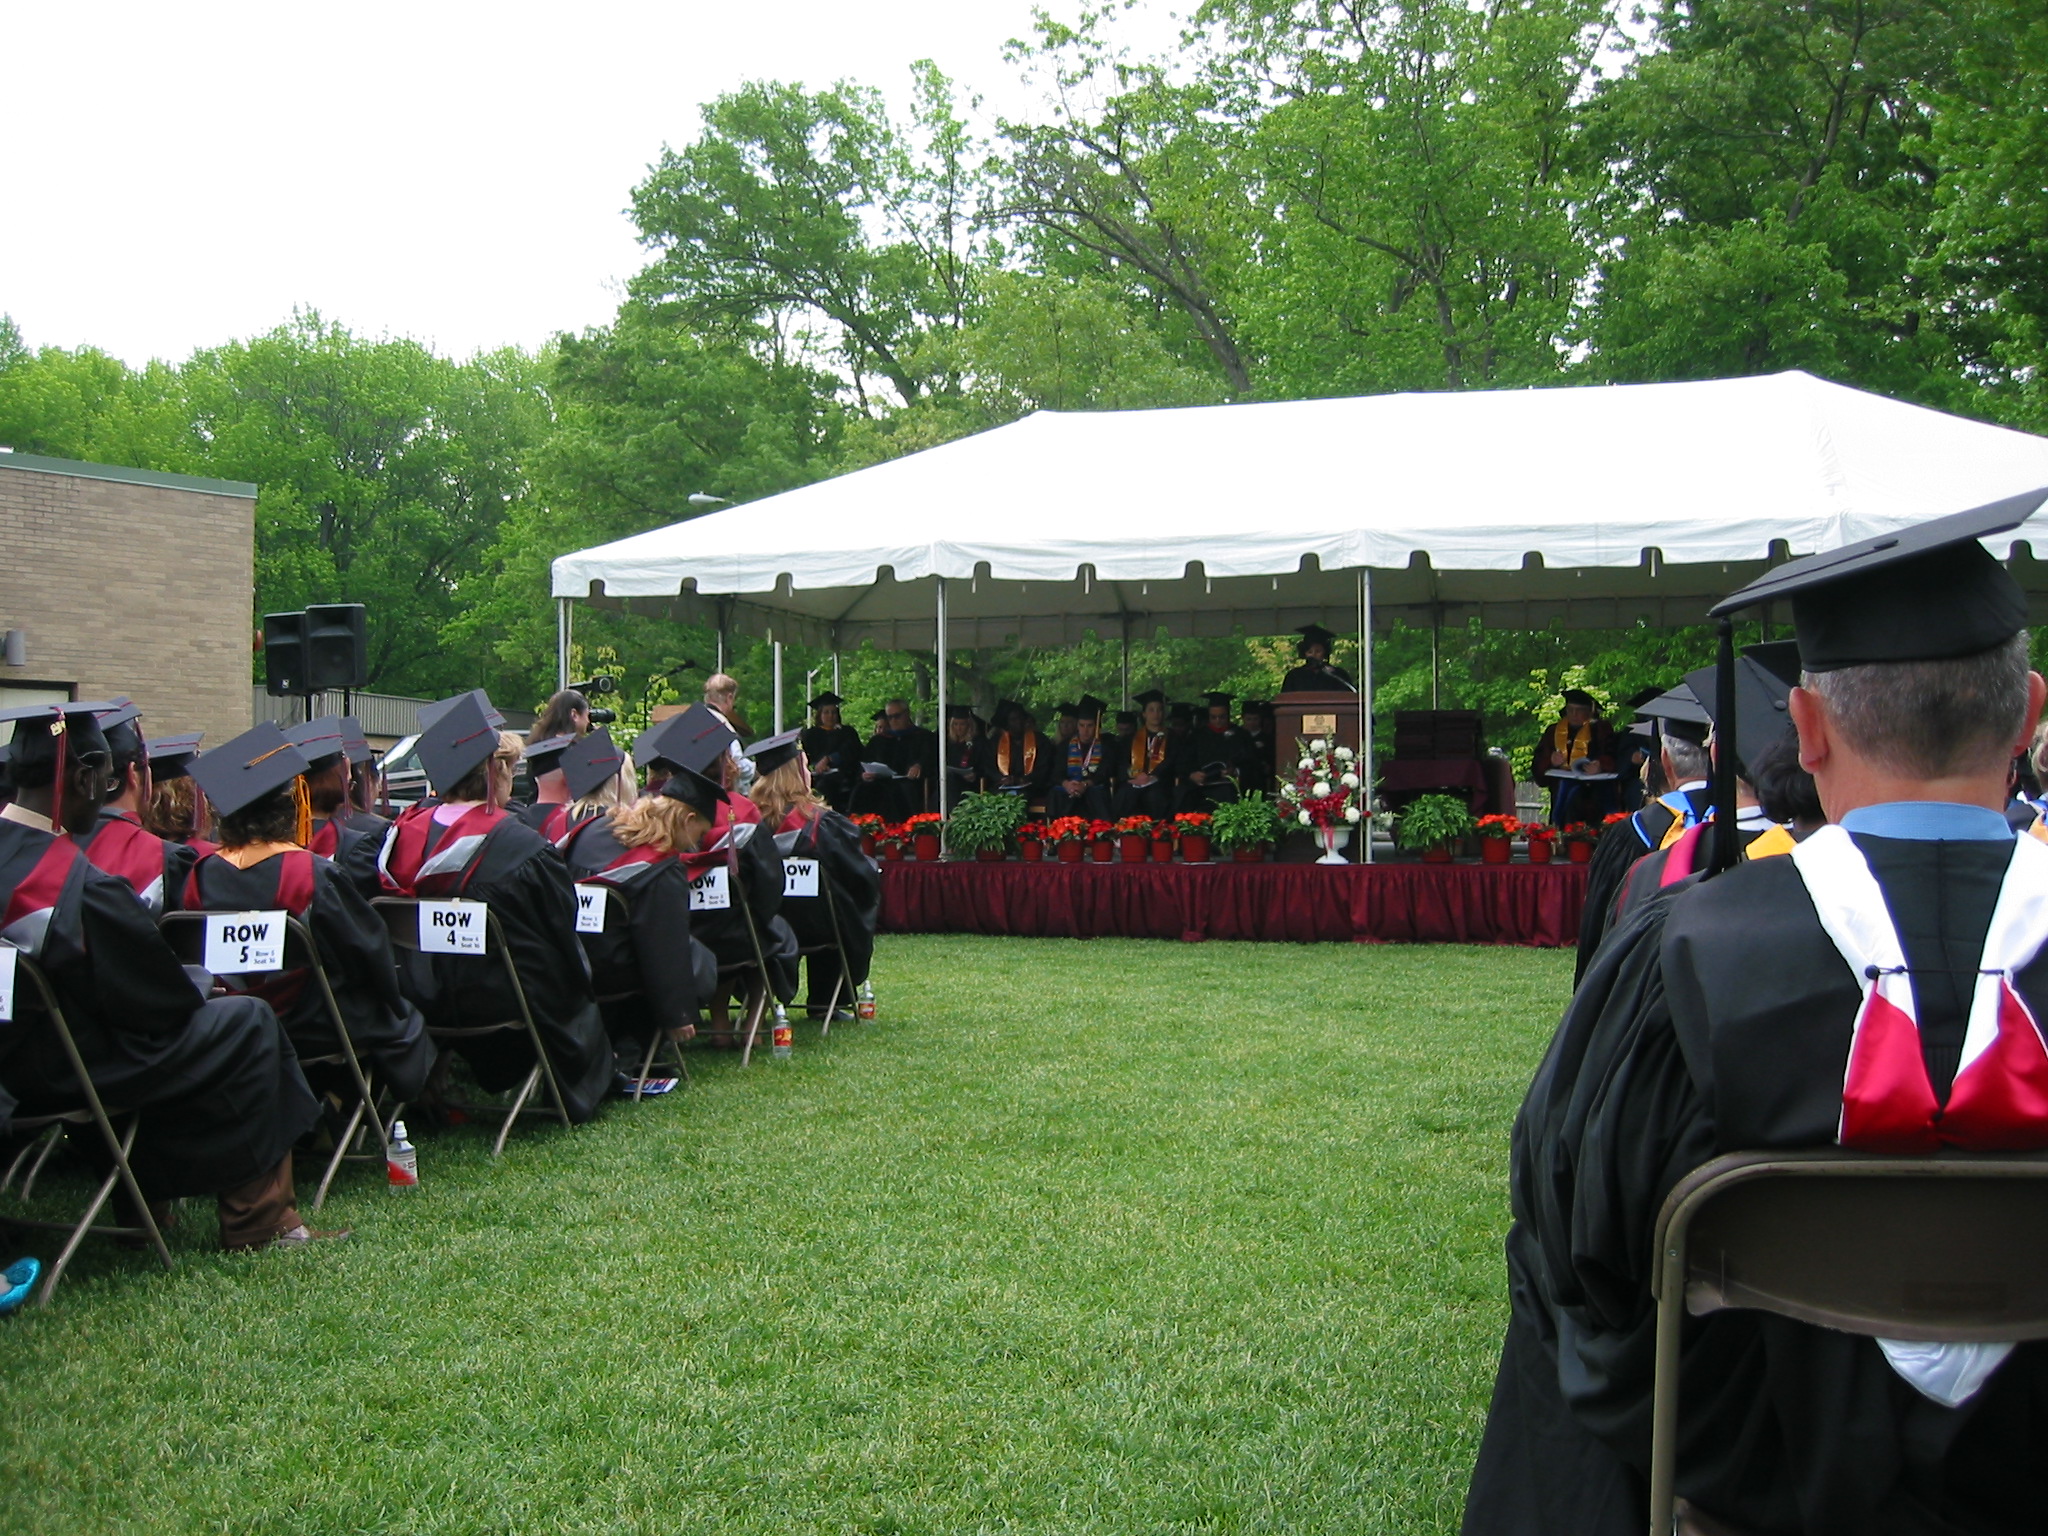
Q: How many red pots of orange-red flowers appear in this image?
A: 13